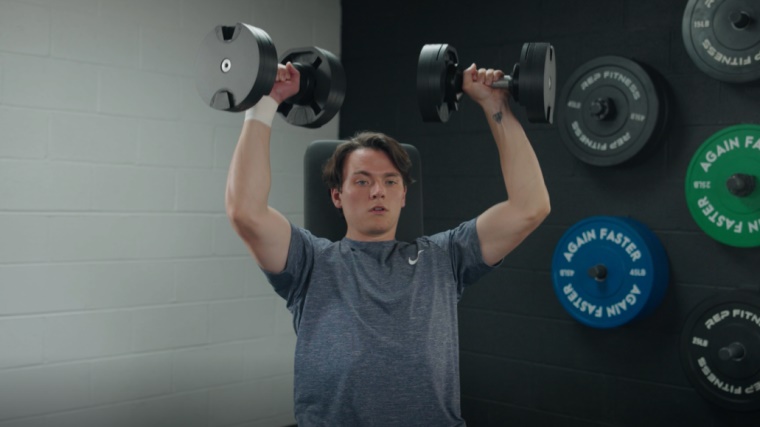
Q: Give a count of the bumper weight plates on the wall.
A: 5